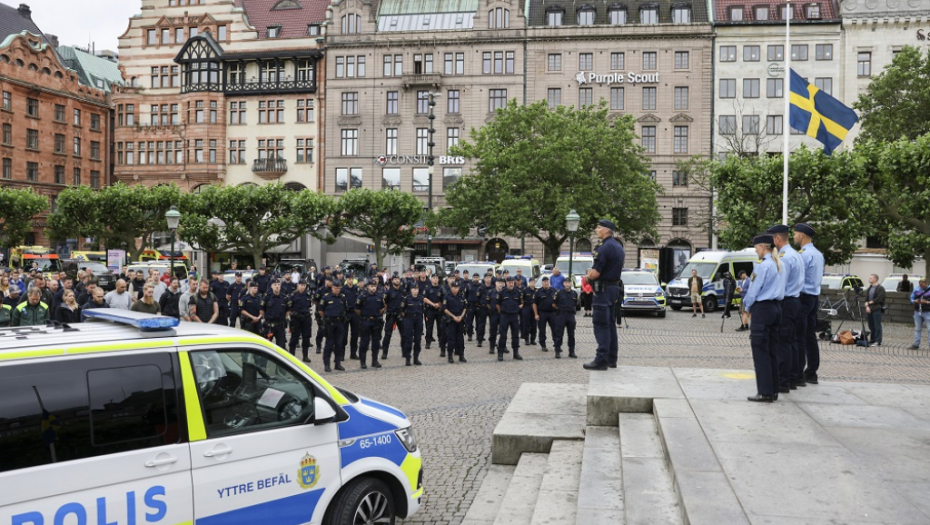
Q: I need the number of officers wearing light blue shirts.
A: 3